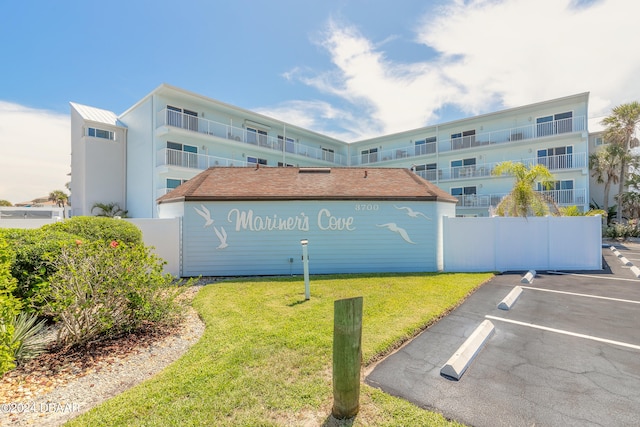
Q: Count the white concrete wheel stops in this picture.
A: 7